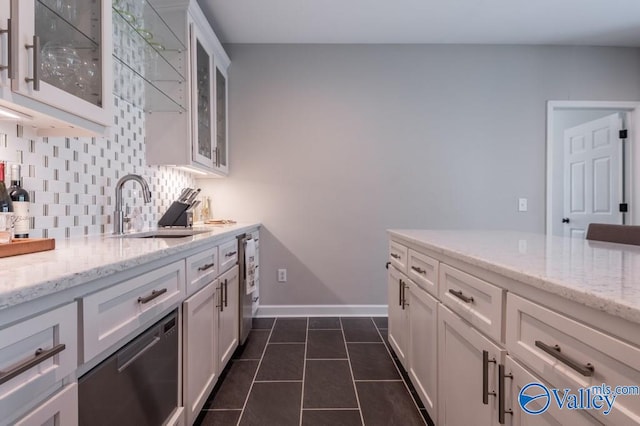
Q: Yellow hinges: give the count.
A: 0